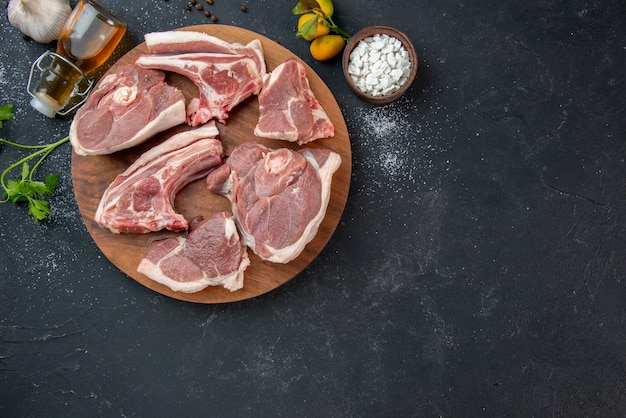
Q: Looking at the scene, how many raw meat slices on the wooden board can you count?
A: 6